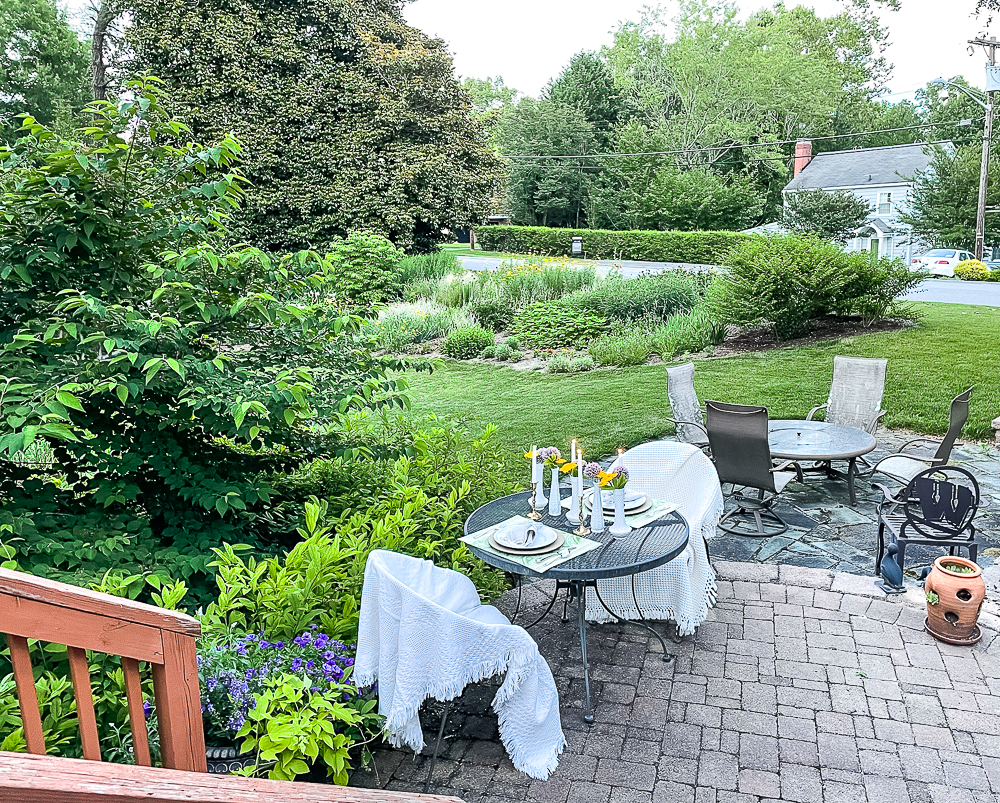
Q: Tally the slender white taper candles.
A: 4